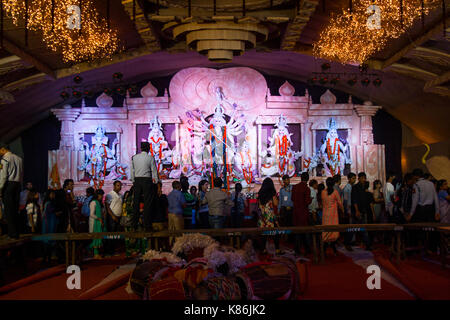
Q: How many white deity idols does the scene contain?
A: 5